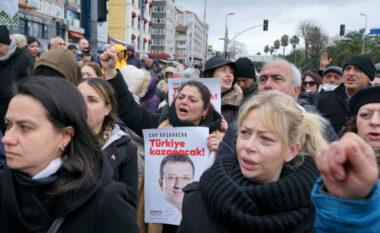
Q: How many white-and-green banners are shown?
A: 1